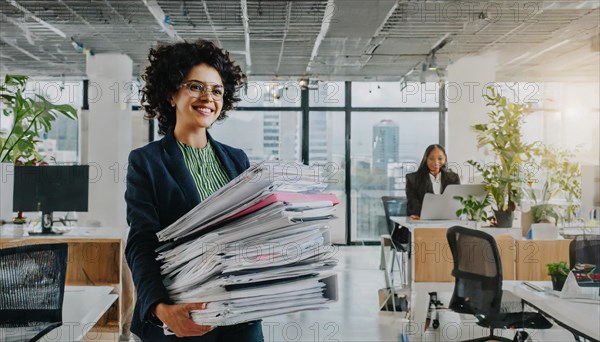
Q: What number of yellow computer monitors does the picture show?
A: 0